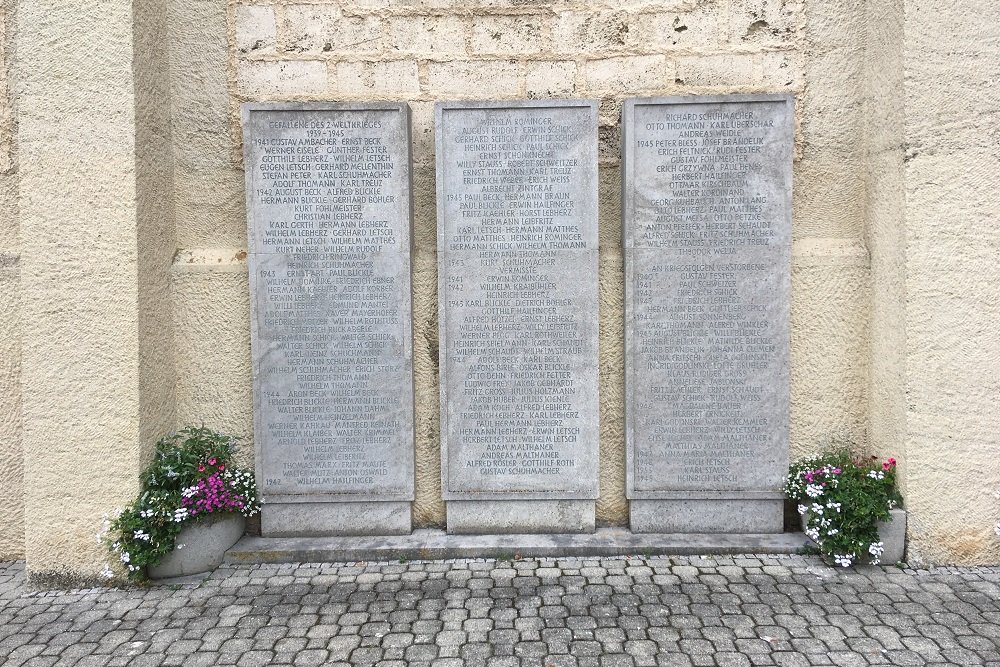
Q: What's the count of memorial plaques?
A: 3